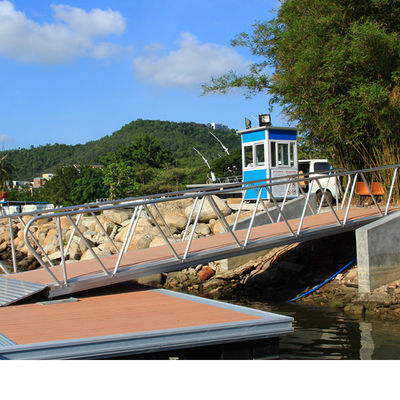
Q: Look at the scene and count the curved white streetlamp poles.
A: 2